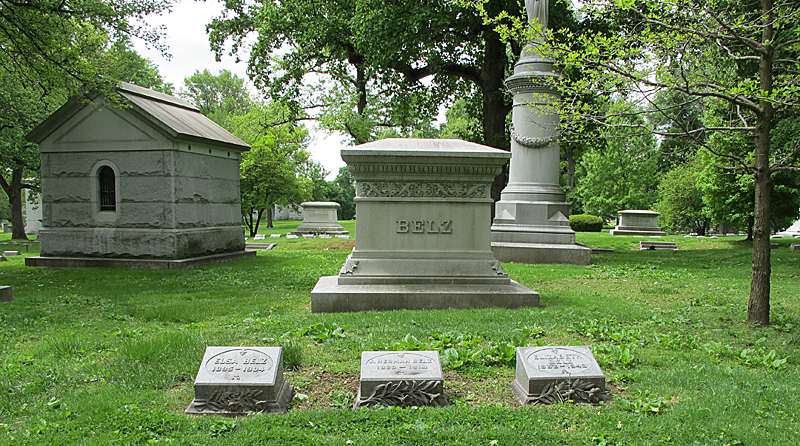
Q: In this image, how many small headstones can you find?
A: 3